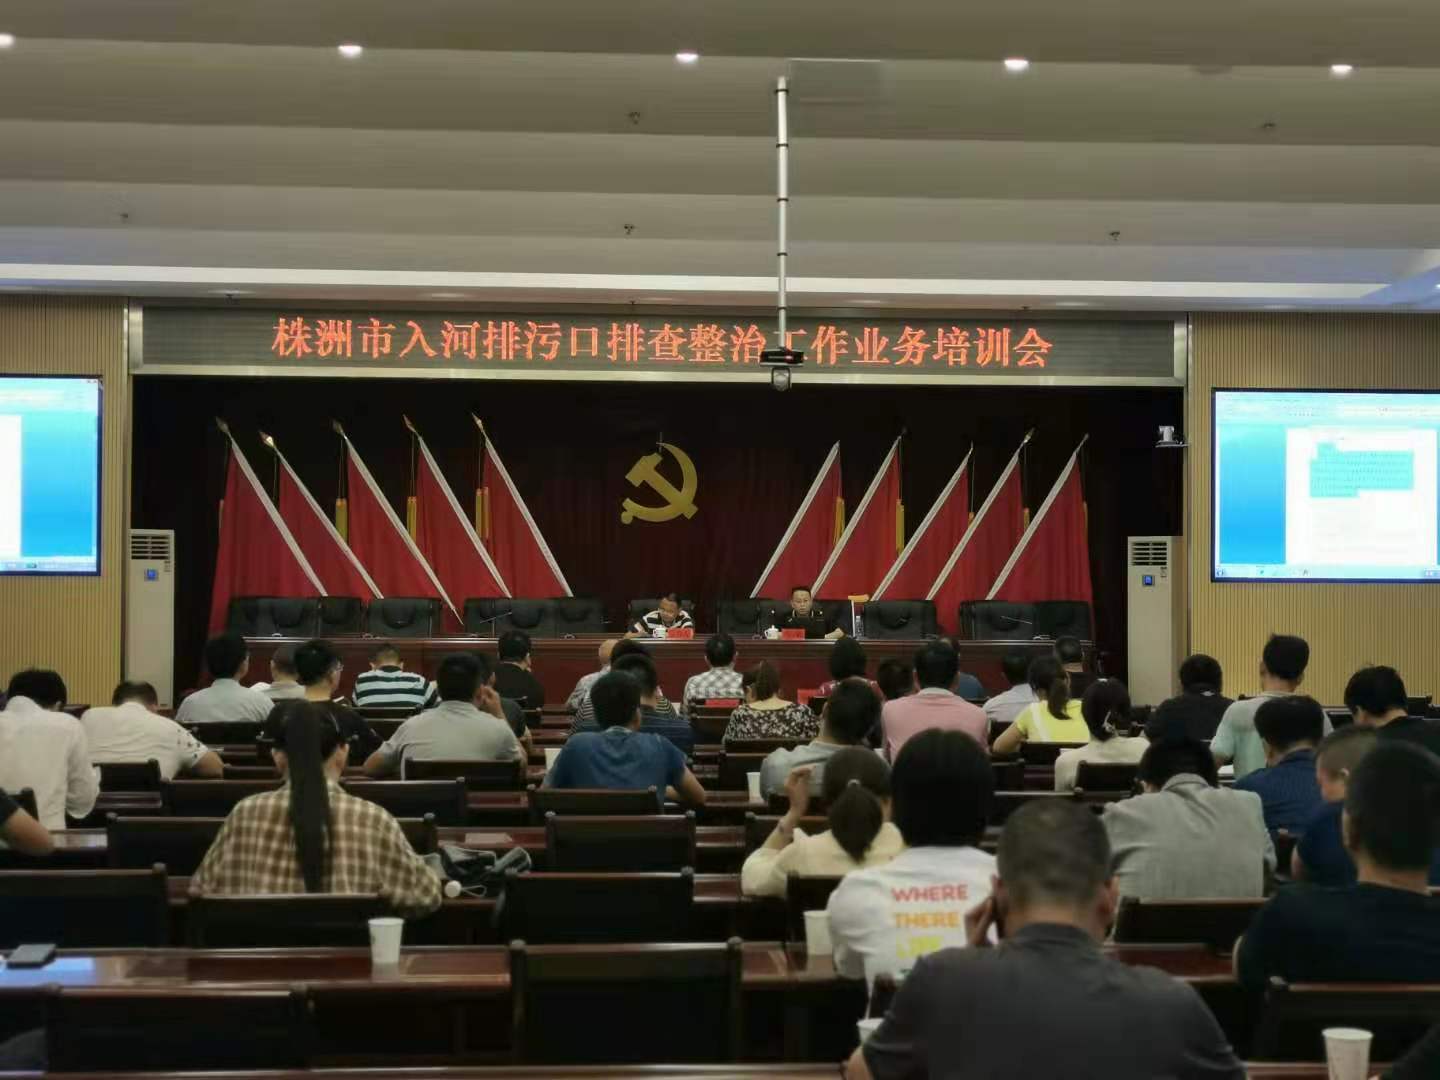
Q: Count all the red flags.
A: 10